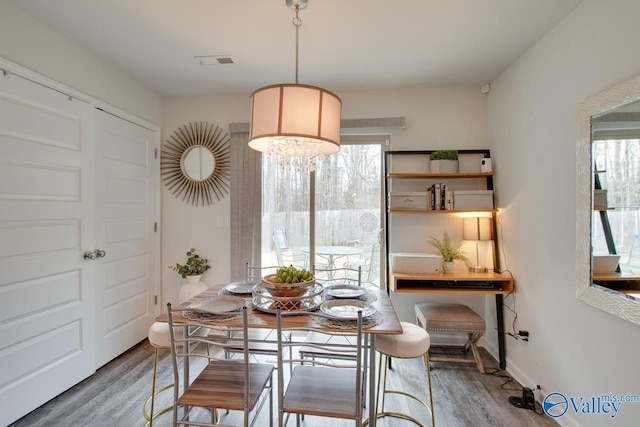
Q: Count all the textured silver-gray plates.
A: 4